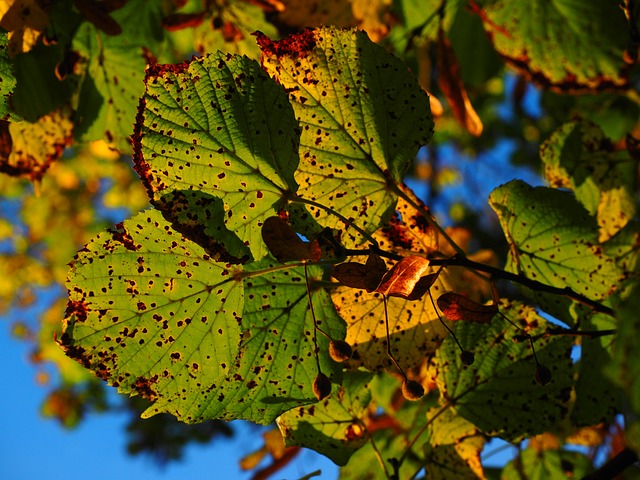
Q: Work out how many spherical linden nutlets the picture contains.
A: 5